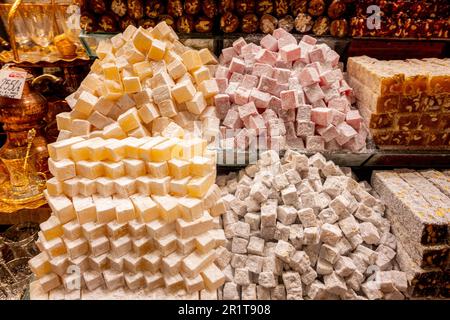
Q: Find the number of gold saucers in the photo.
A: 1